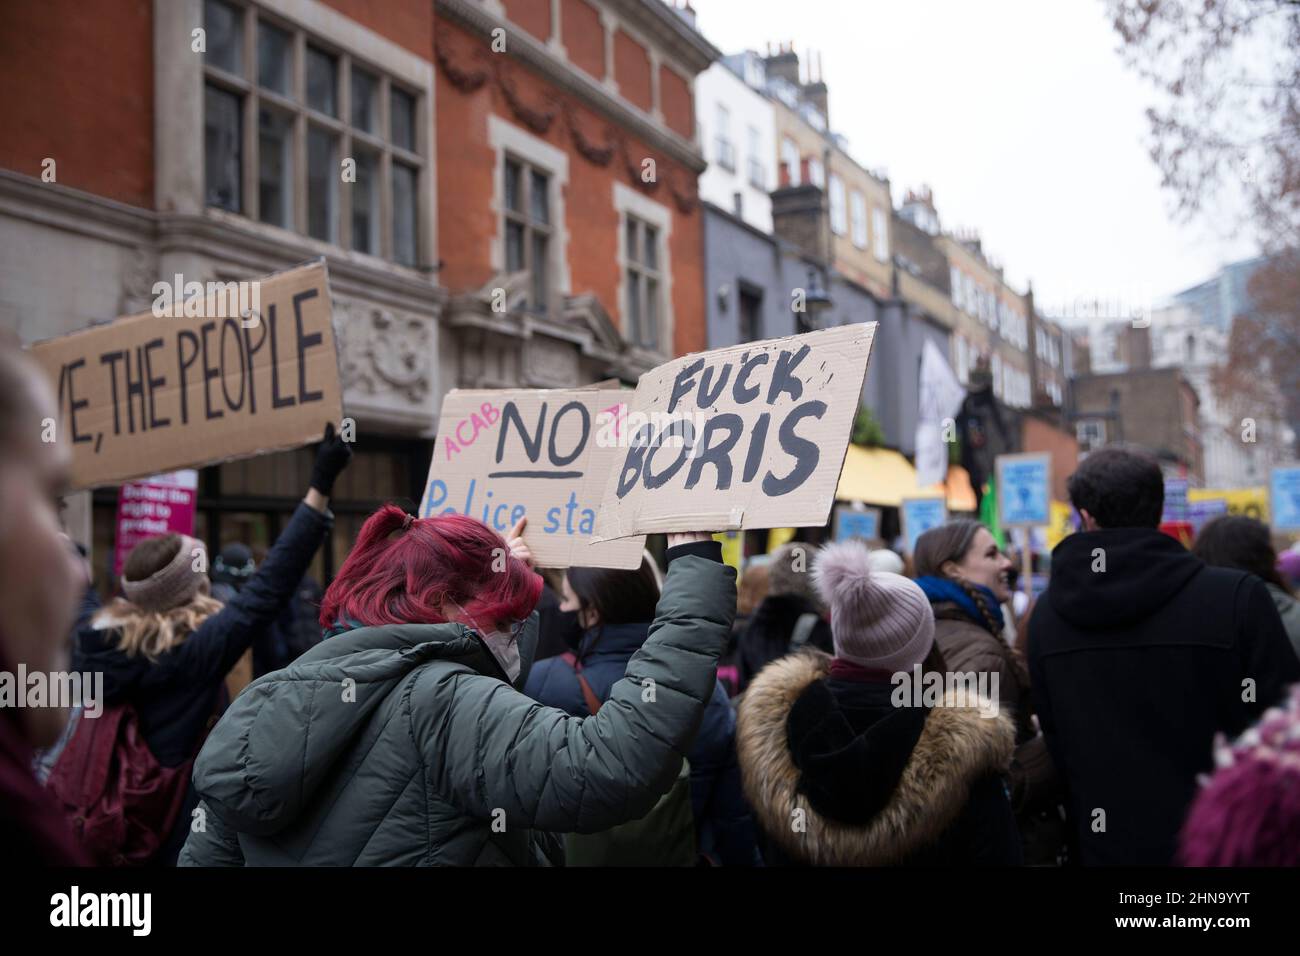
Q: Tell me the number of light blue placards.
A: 4